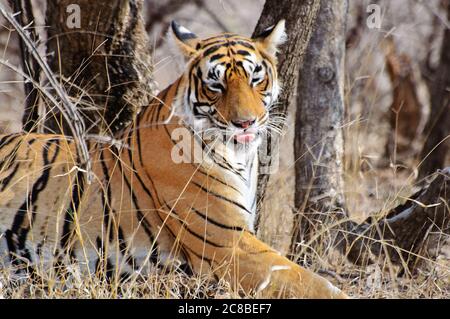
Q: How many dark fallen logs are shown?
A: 1